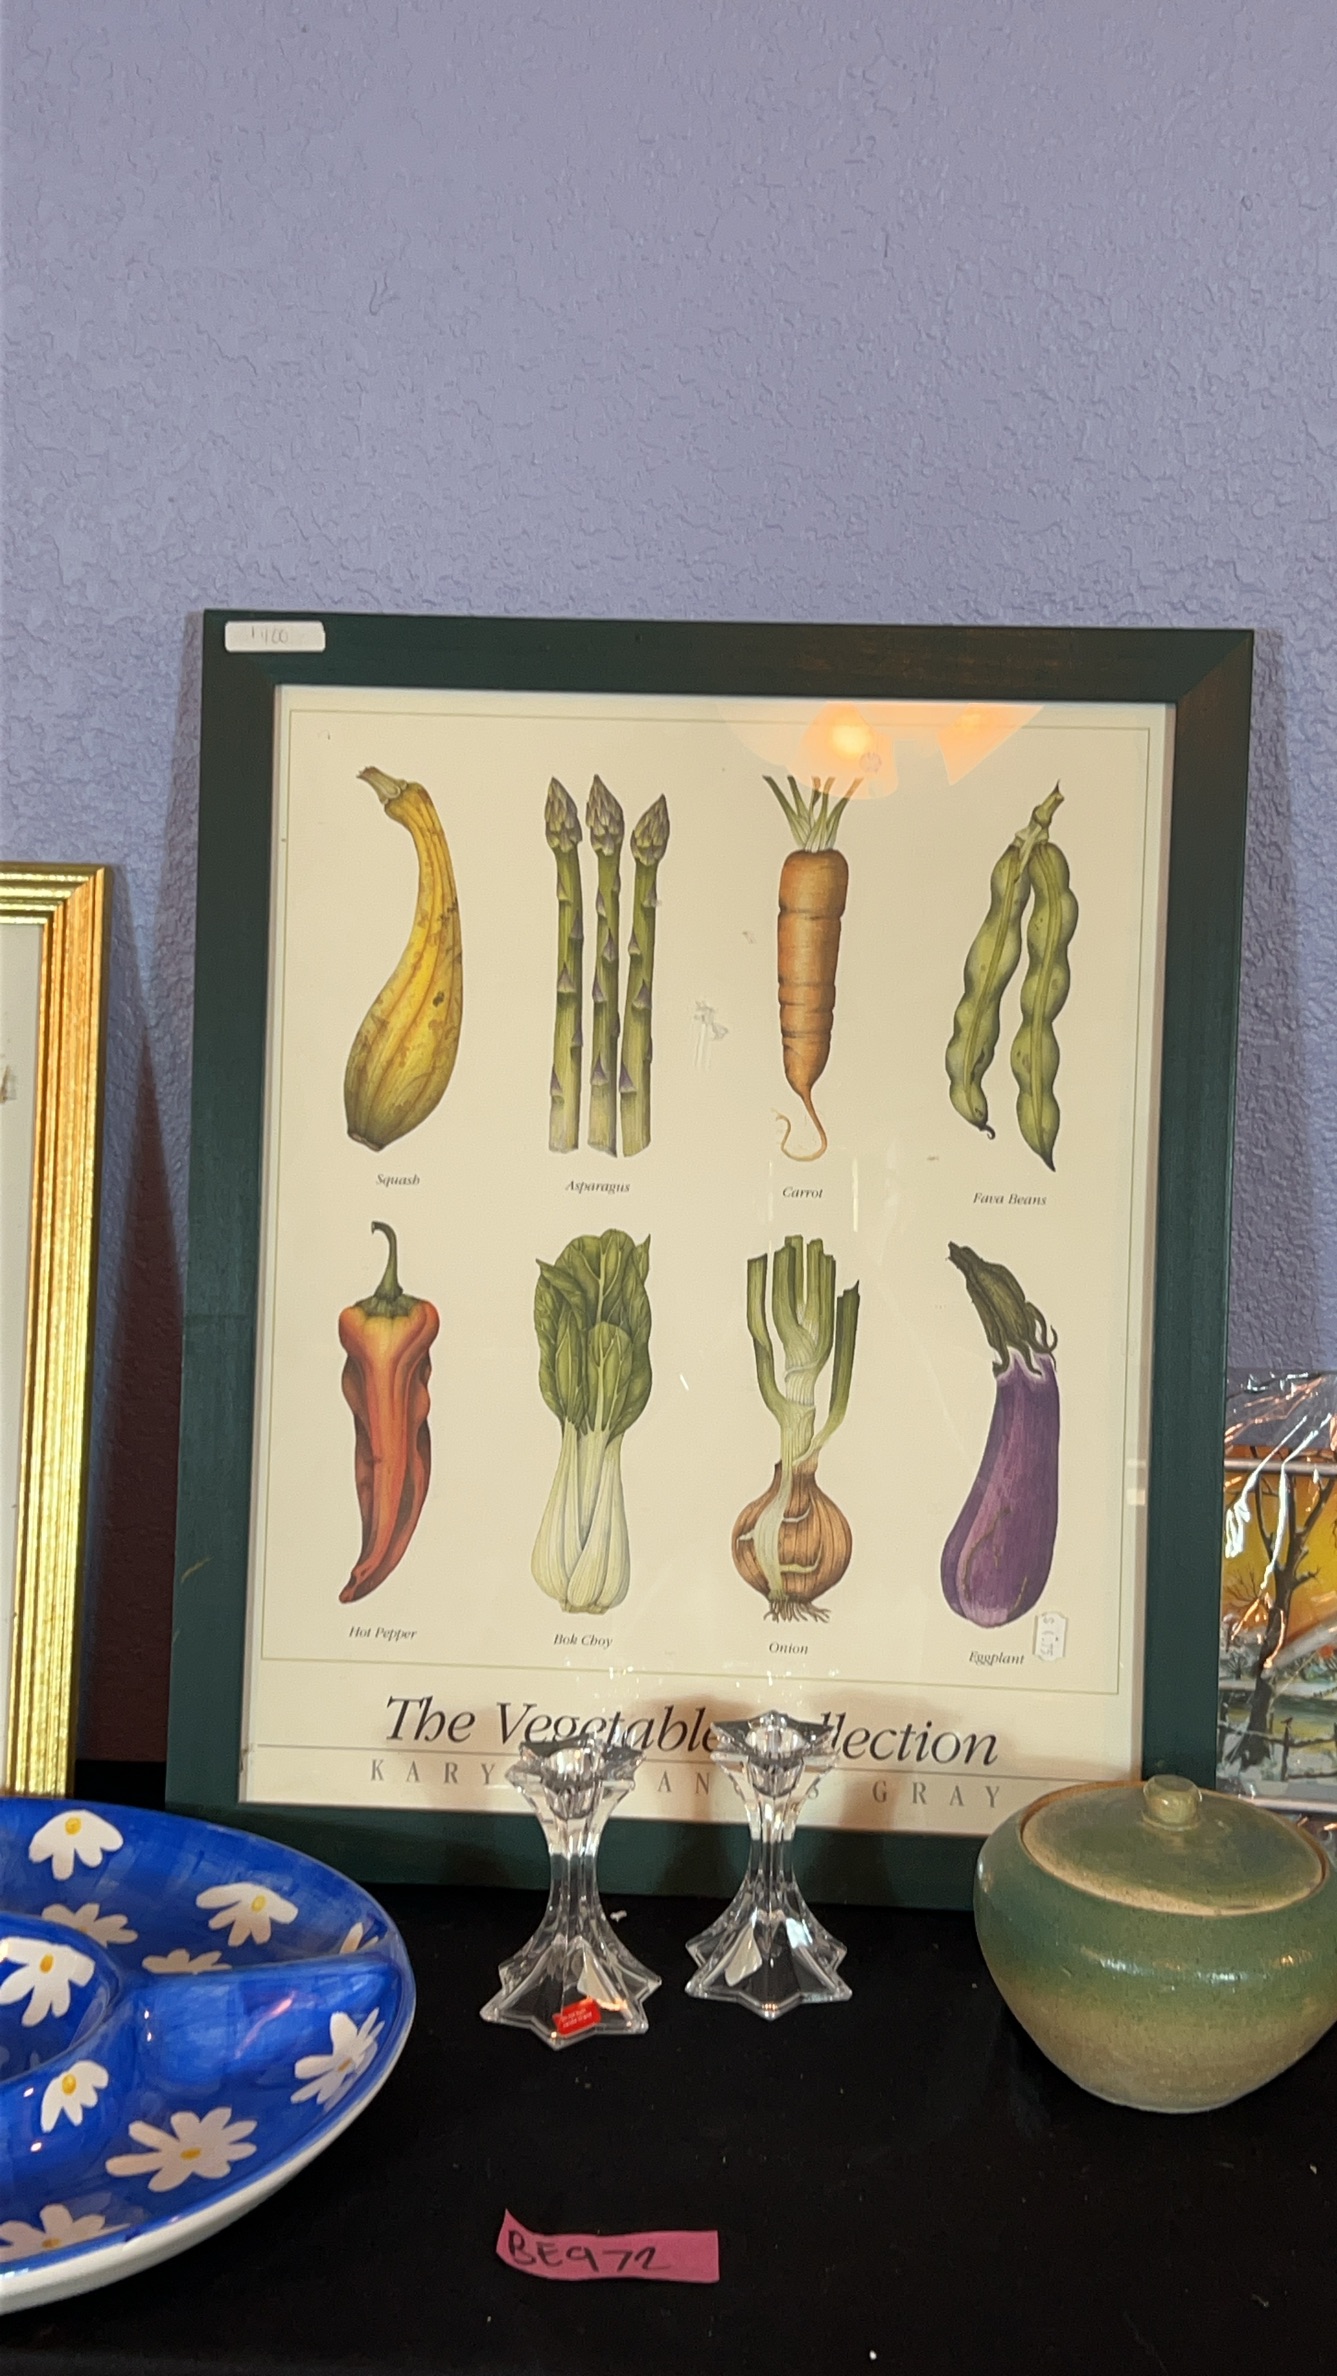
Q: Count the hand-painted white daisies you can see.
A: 10